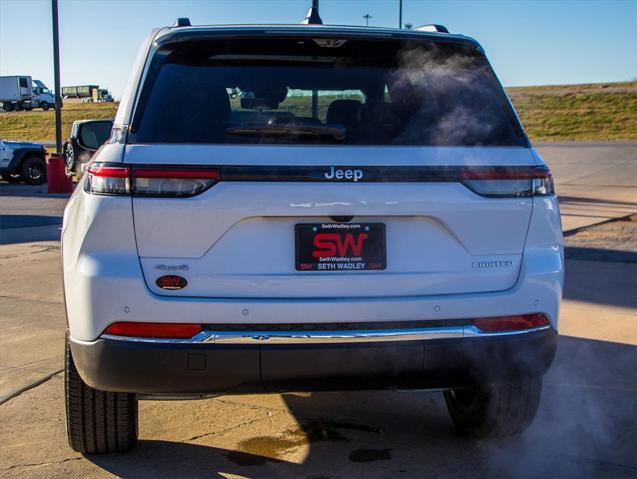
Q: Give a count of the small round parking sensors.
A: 4